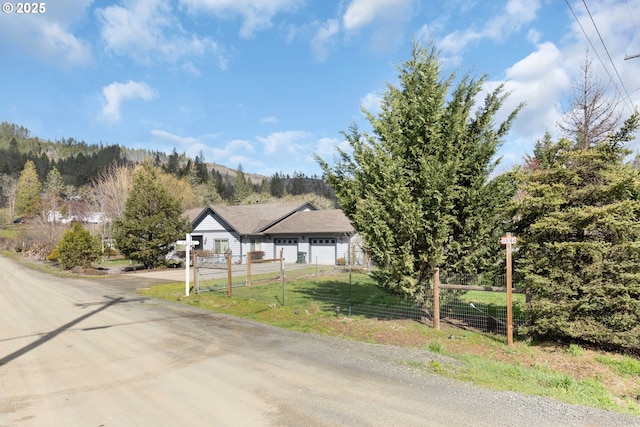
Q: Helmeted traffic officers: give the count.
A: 0